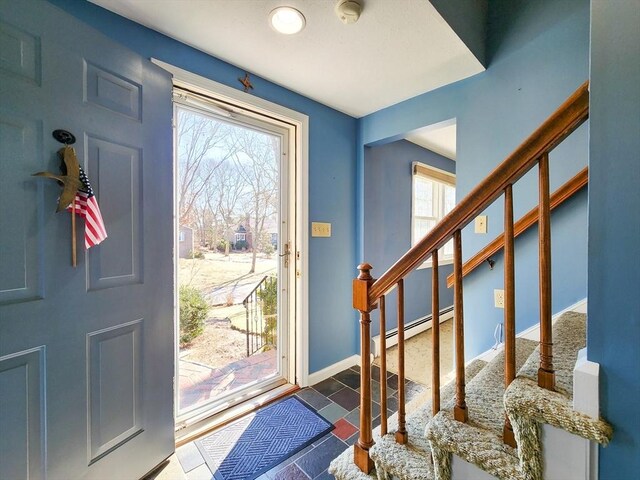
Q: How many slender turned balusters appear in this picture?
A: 6